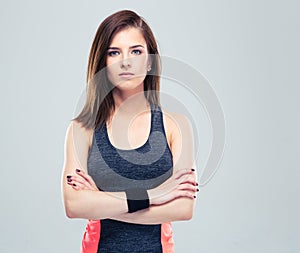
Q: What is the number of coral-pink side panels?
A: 2